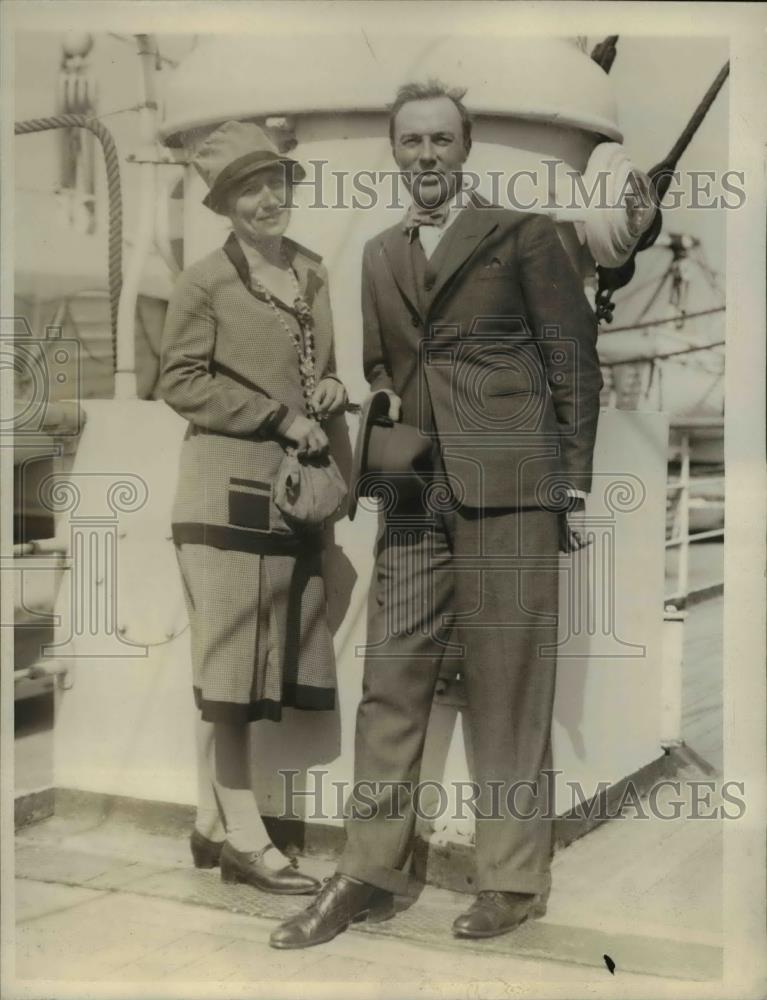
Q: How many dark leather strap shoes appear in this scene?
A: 2